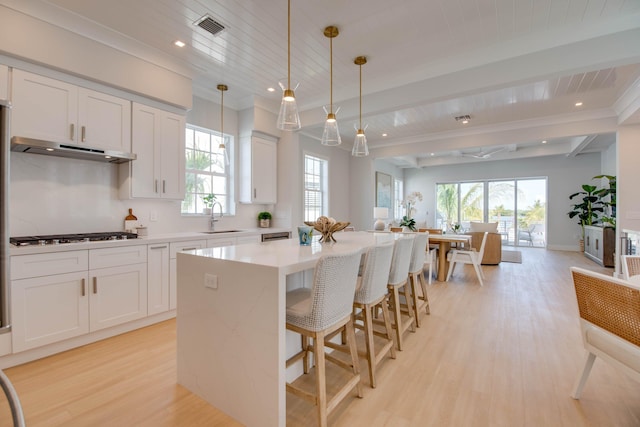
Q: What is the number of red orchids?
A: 0